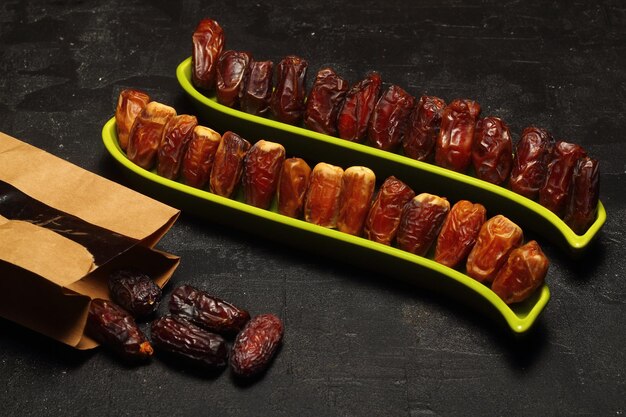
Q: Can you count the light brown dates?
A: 14